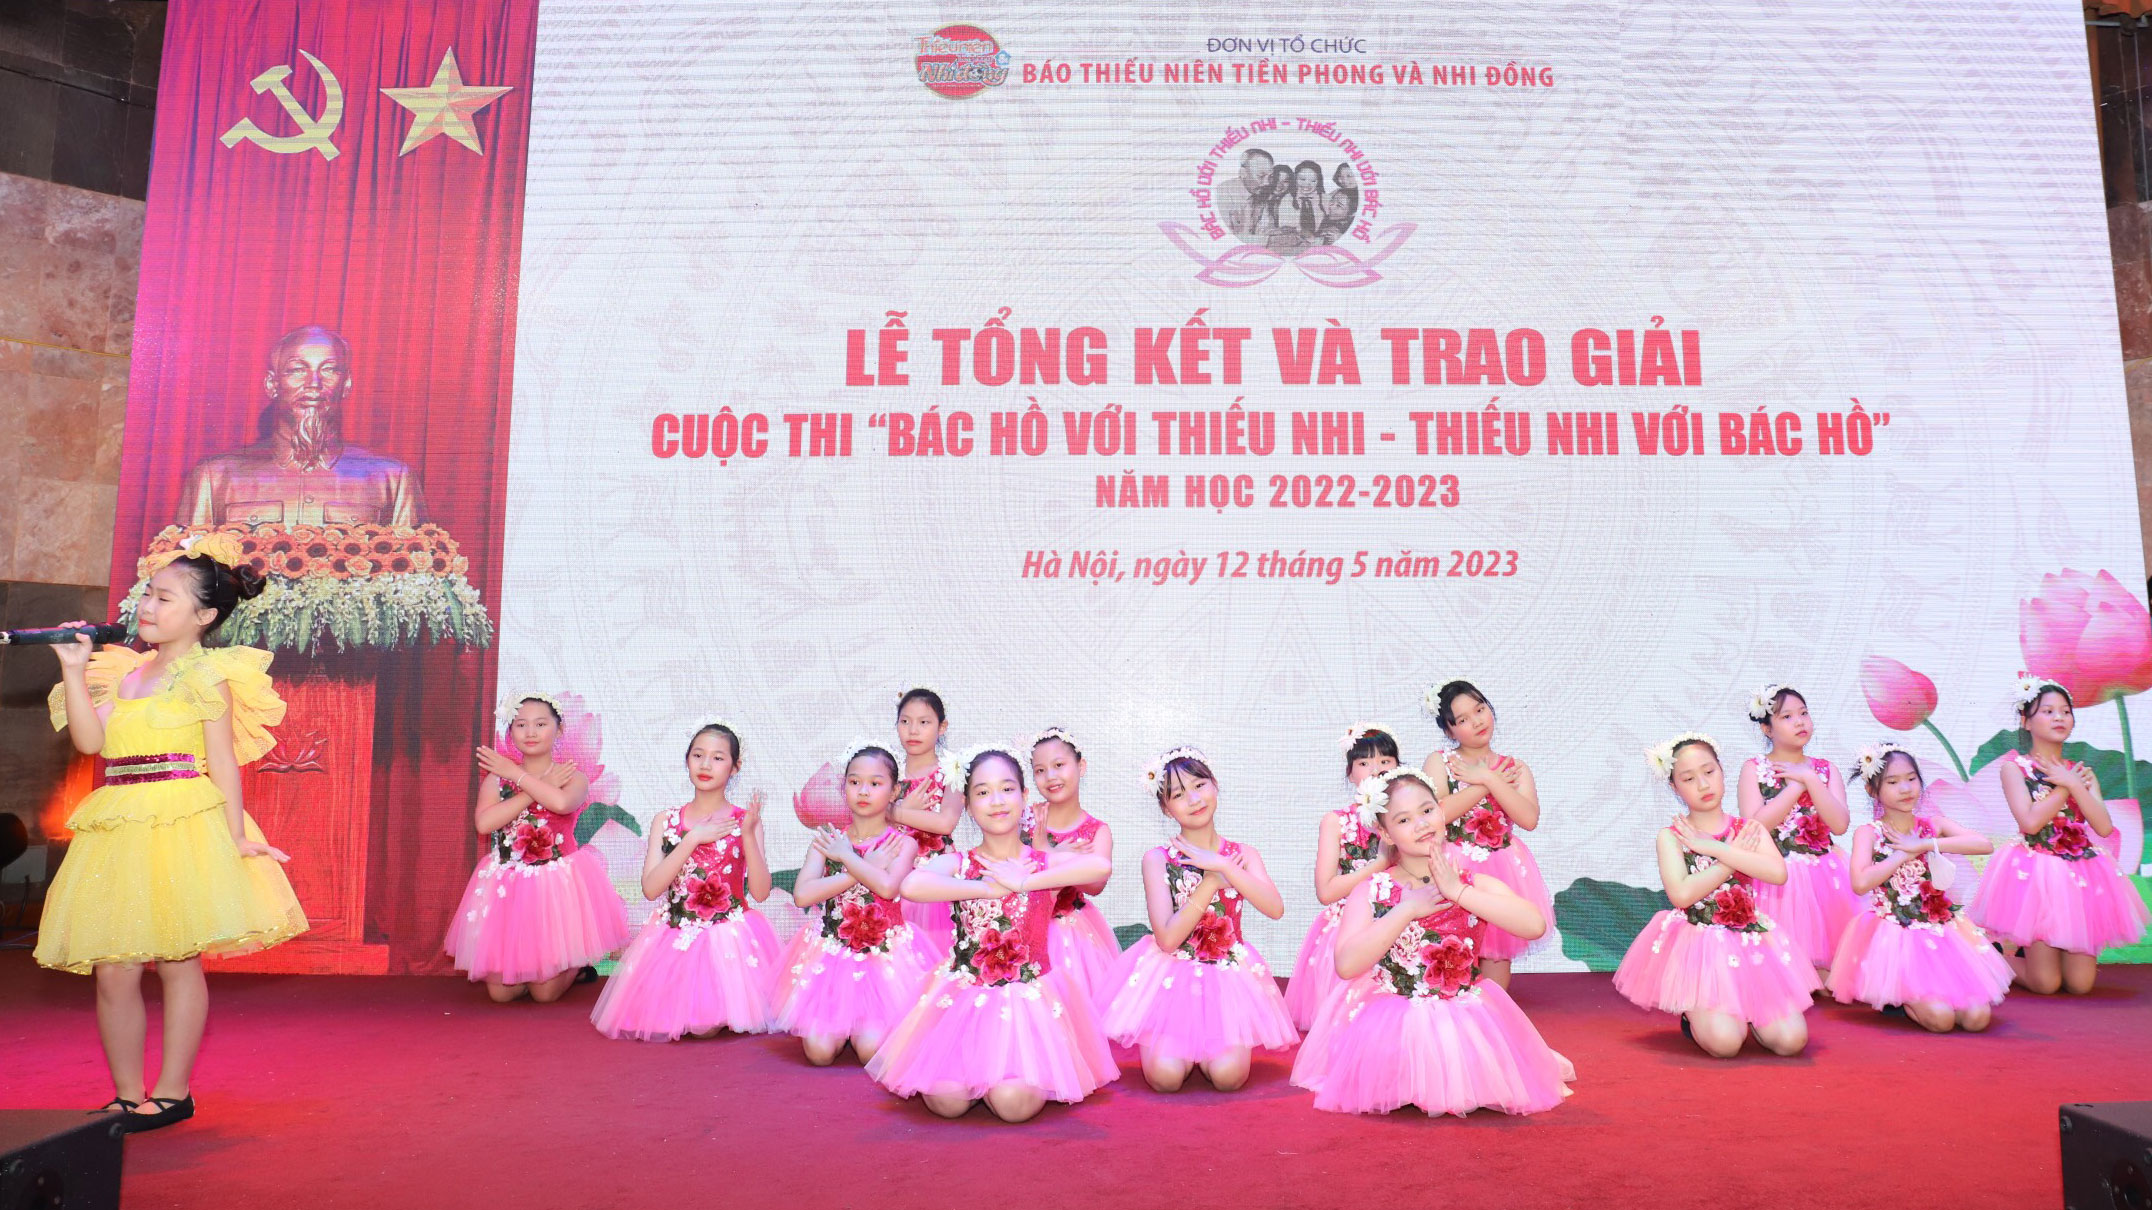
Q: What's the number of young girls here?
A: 15